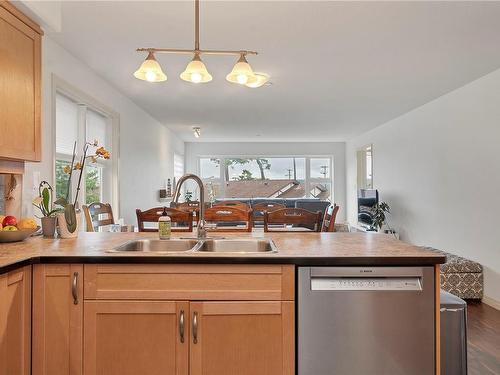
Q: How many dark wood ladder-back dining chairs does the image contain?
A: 8